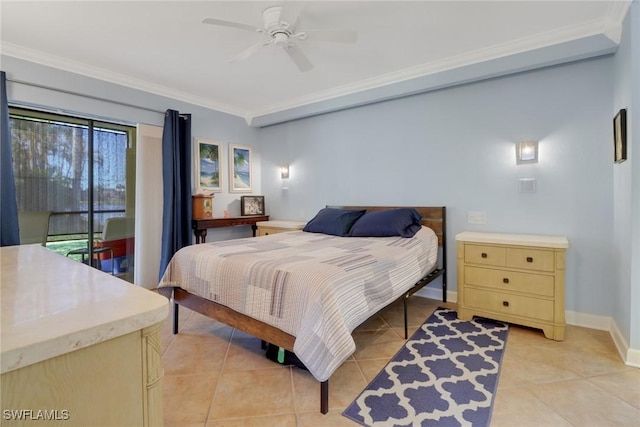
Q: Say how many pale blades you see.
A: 5